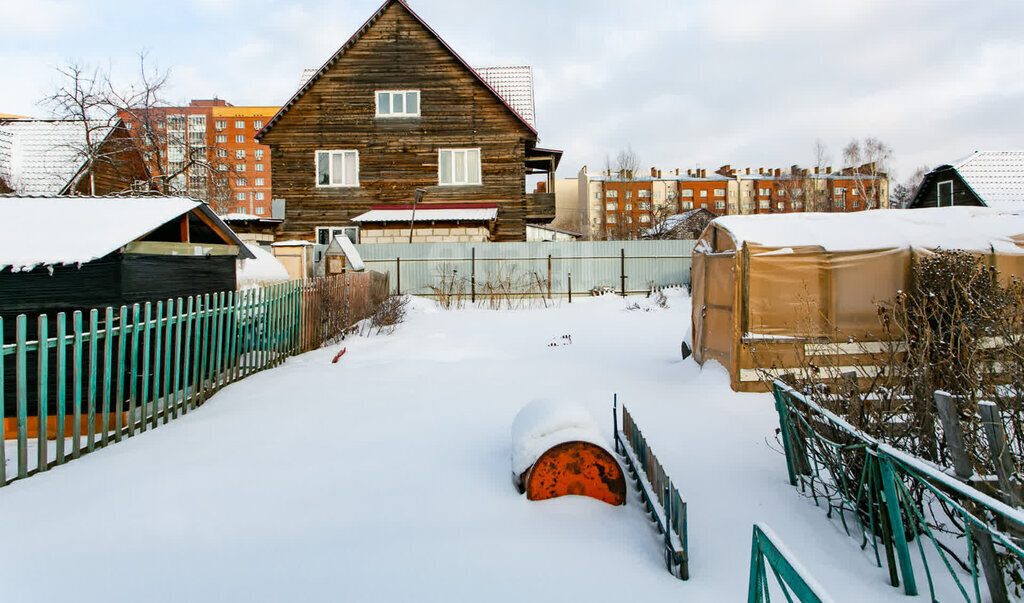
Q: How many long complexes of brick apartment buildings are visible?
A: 2